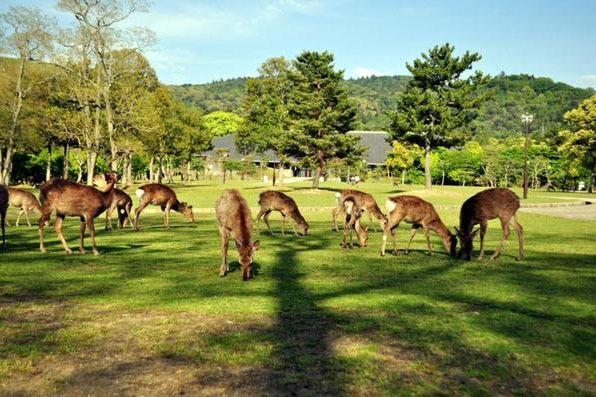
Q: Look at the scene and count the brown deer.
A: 11